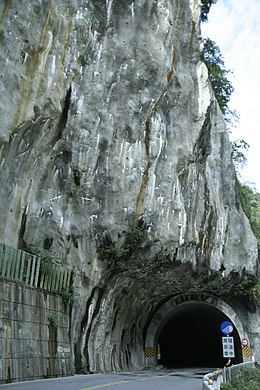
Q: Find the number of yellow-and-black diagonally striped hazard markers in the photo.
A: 2